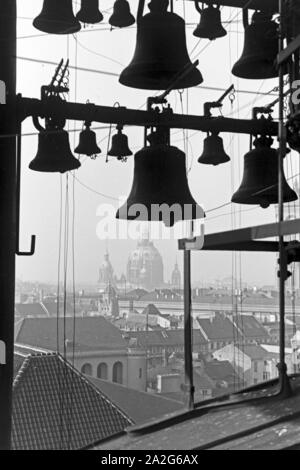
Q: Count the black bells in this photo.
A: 12